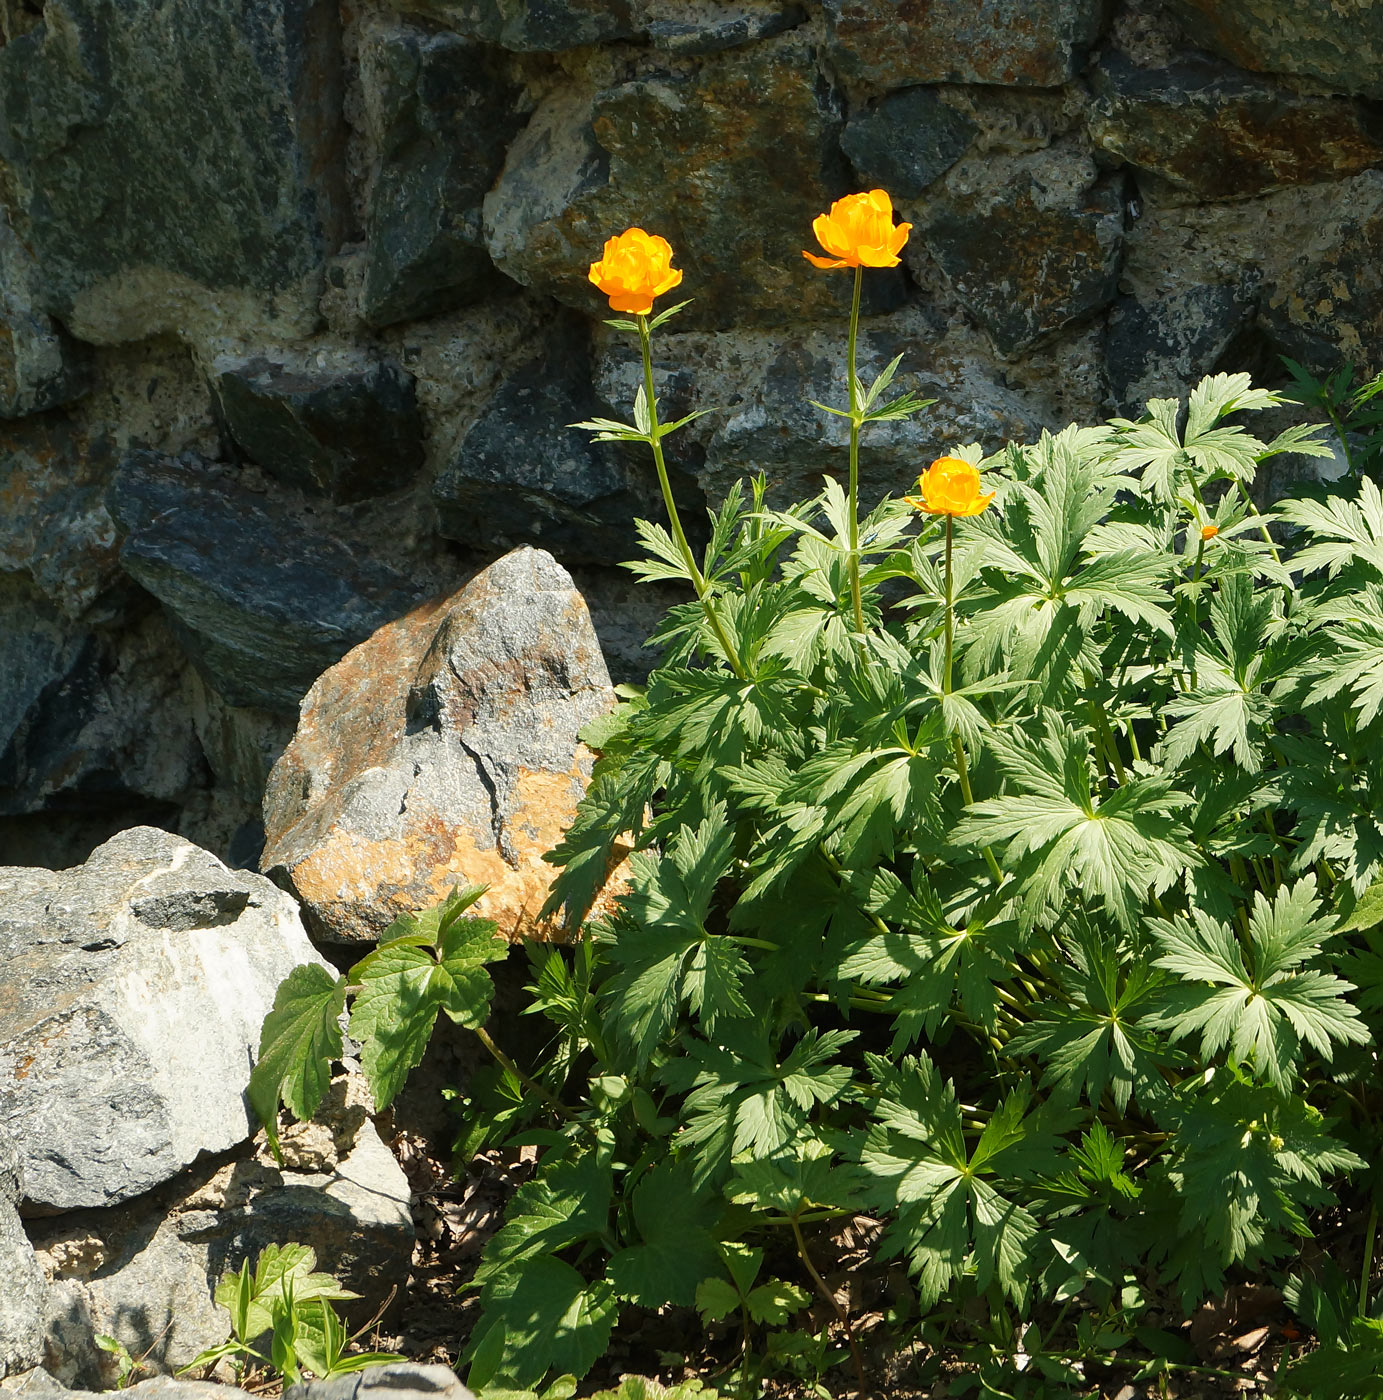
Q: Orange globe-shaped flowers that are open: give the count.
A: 3